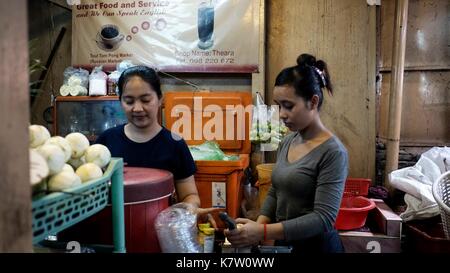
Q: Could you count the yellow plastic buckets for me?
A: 1